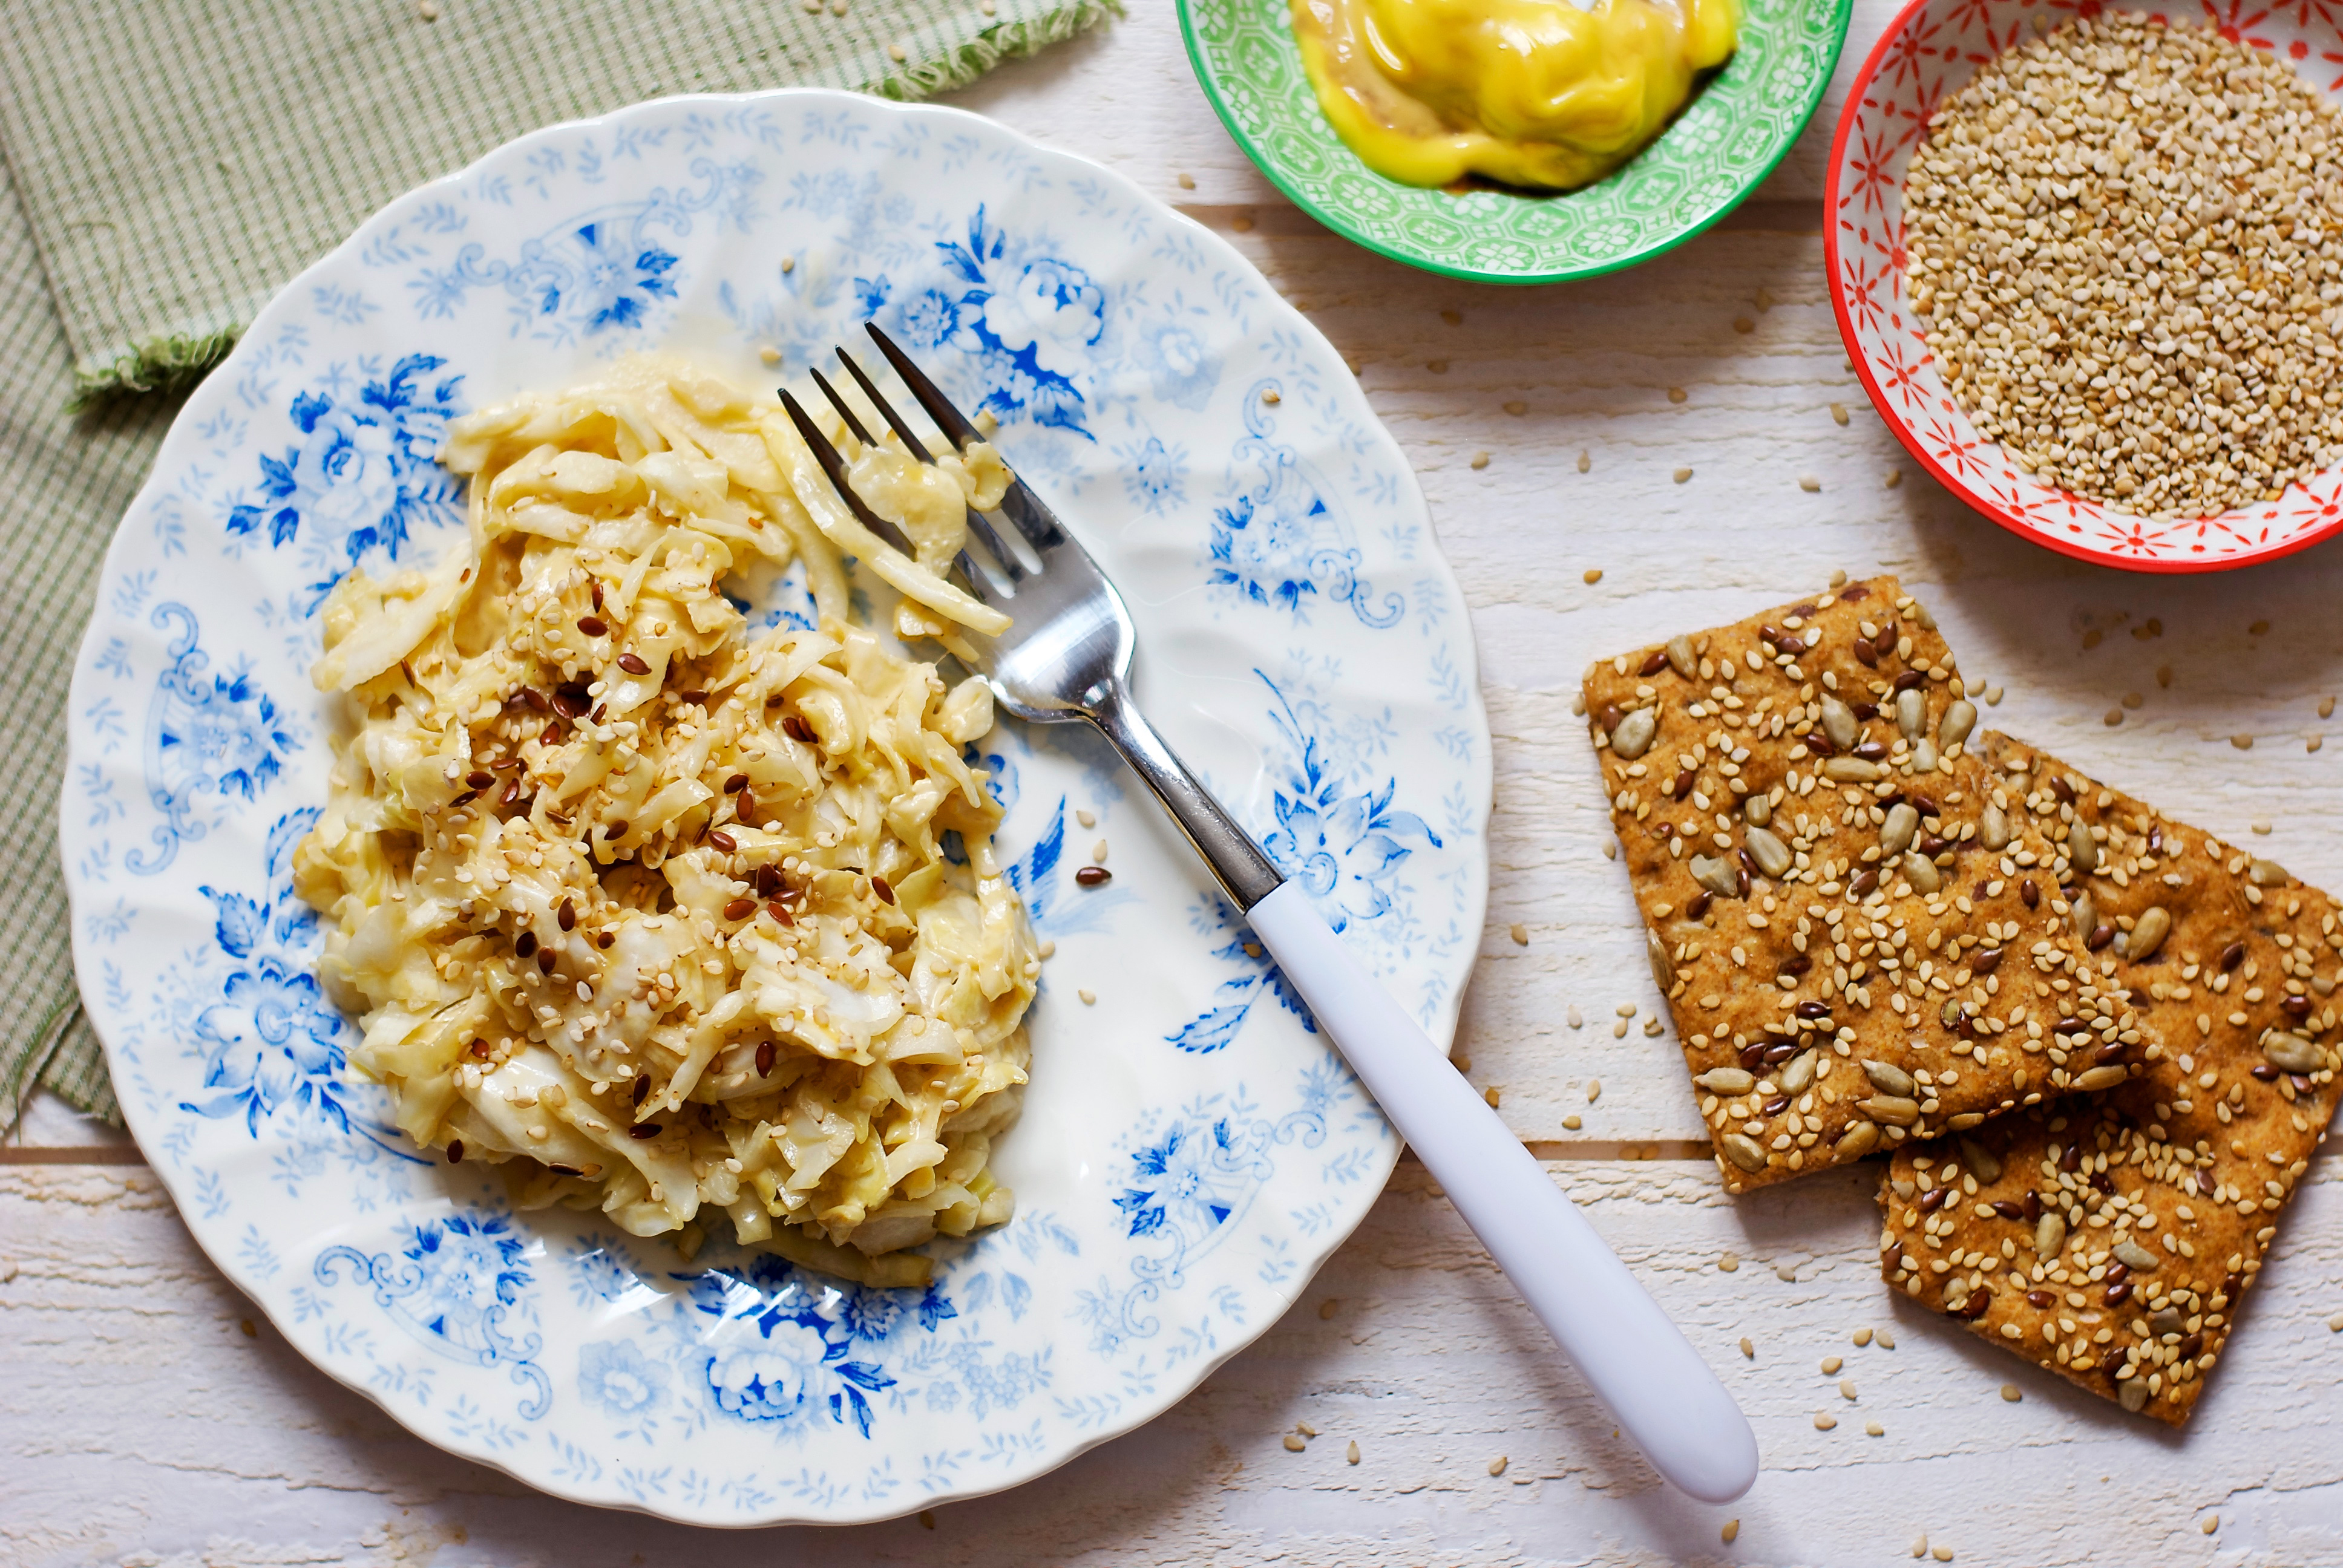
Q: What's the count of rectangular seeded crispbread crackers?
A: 2